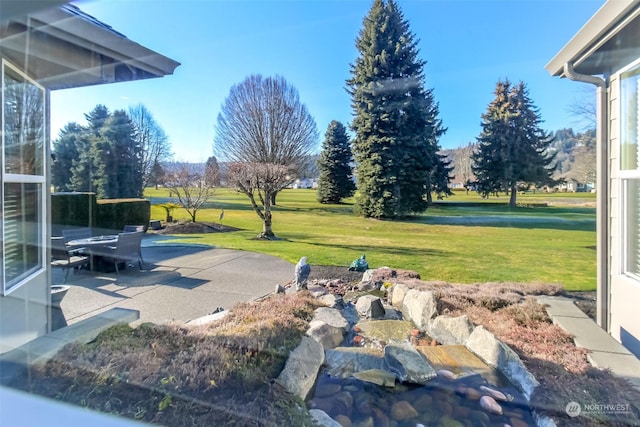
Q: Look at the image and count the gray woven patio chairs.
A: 4